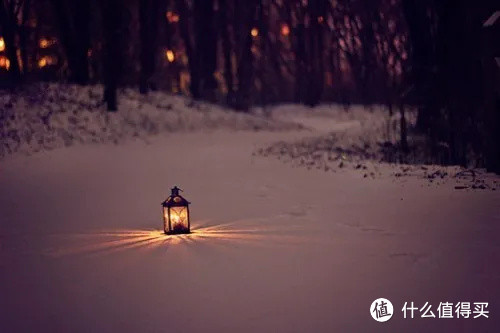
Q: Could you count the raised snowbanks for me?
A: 2